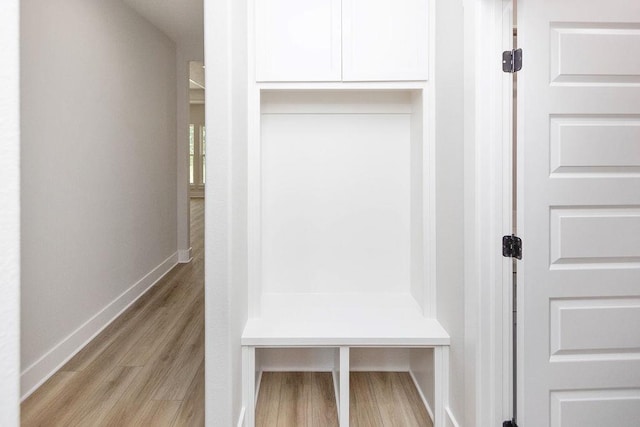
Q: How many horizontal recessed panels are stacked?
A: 5